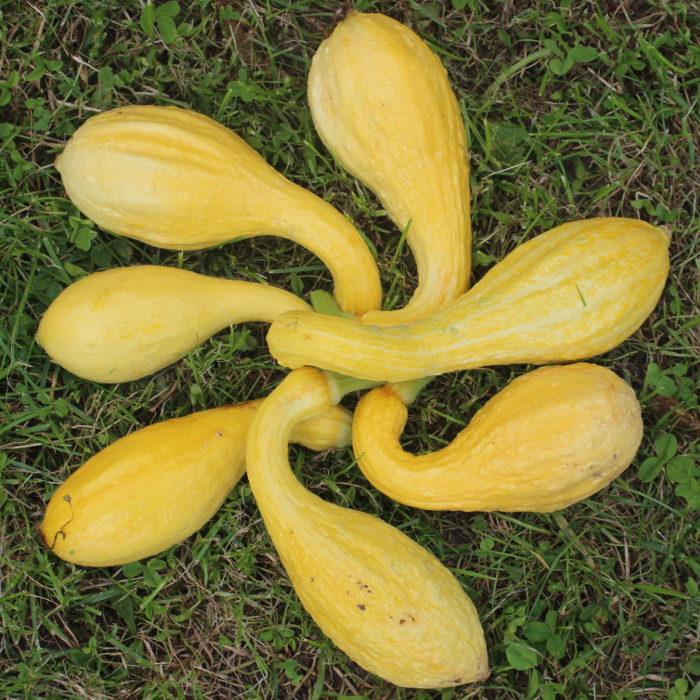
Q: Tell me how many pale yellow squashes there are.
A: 7